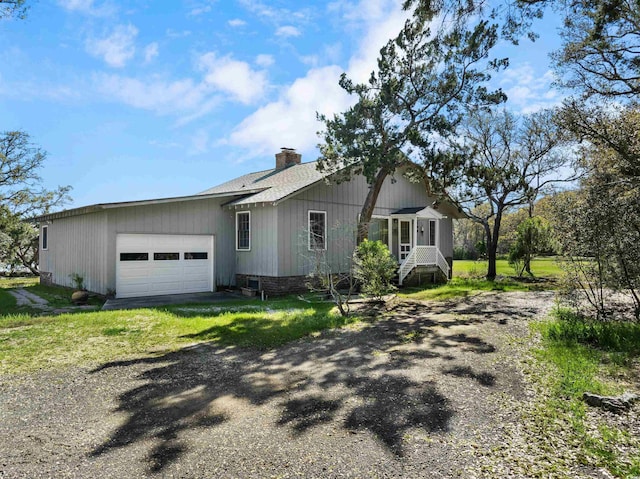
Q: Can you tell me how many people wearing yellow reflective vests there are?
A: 0